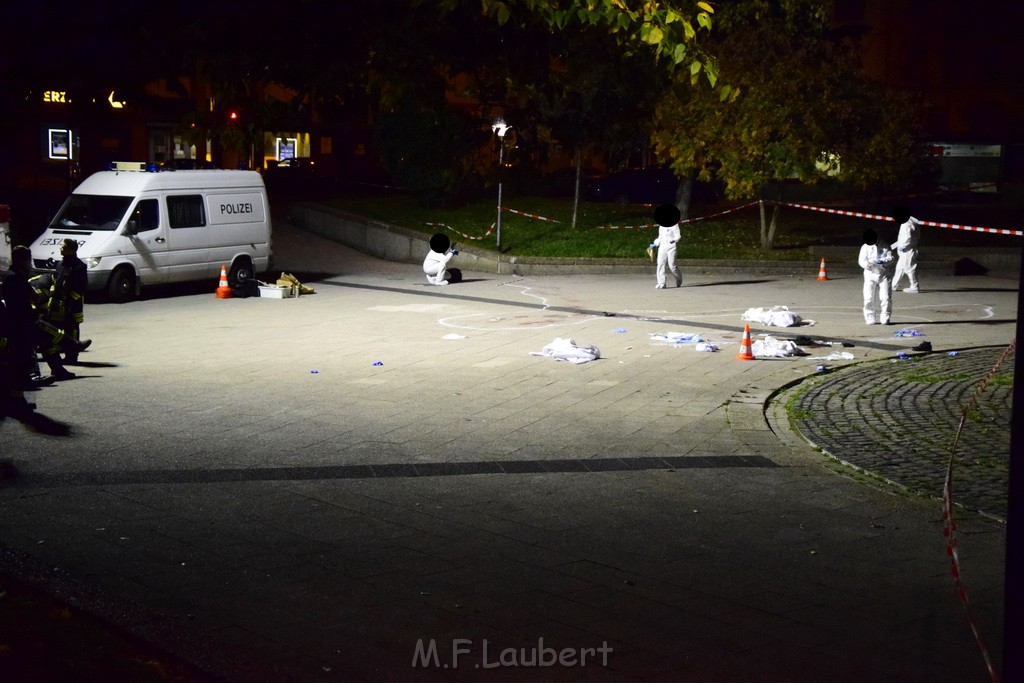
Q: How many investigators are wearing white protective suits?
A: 4